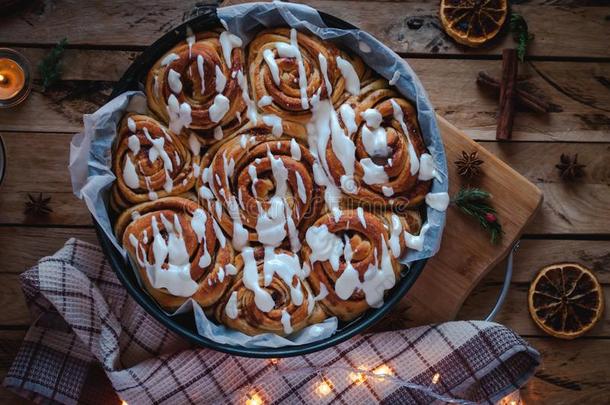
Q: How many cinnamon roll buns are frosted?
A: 8